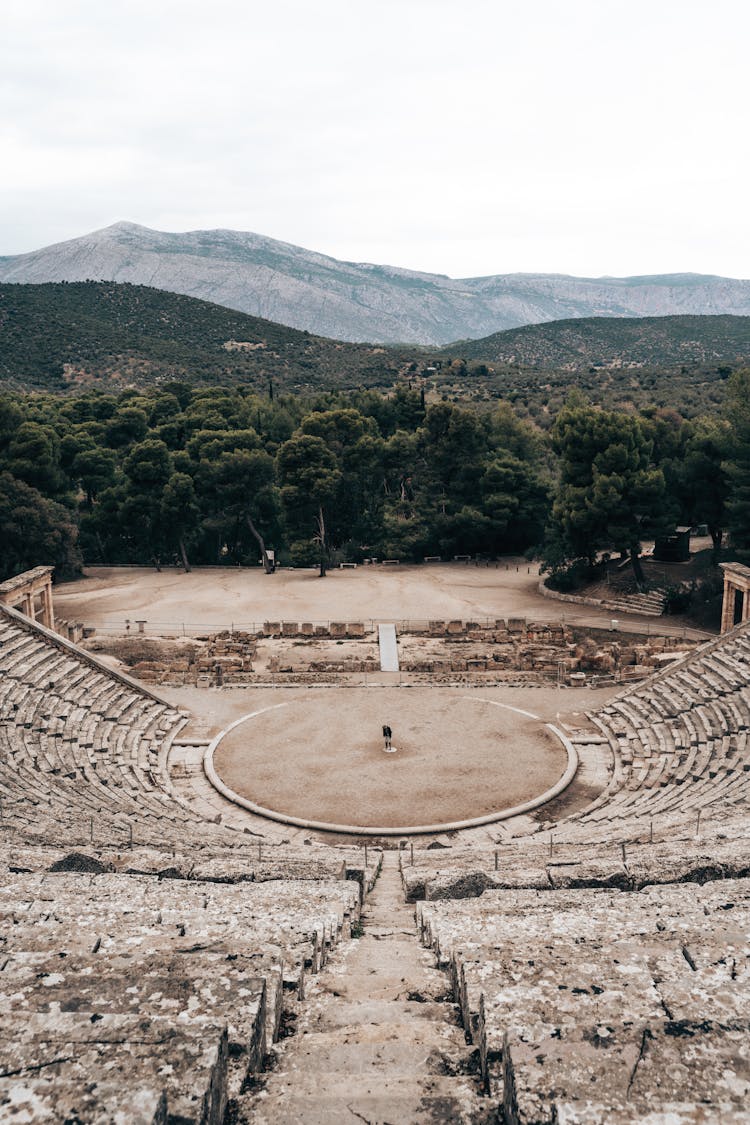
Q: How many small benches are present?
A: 4